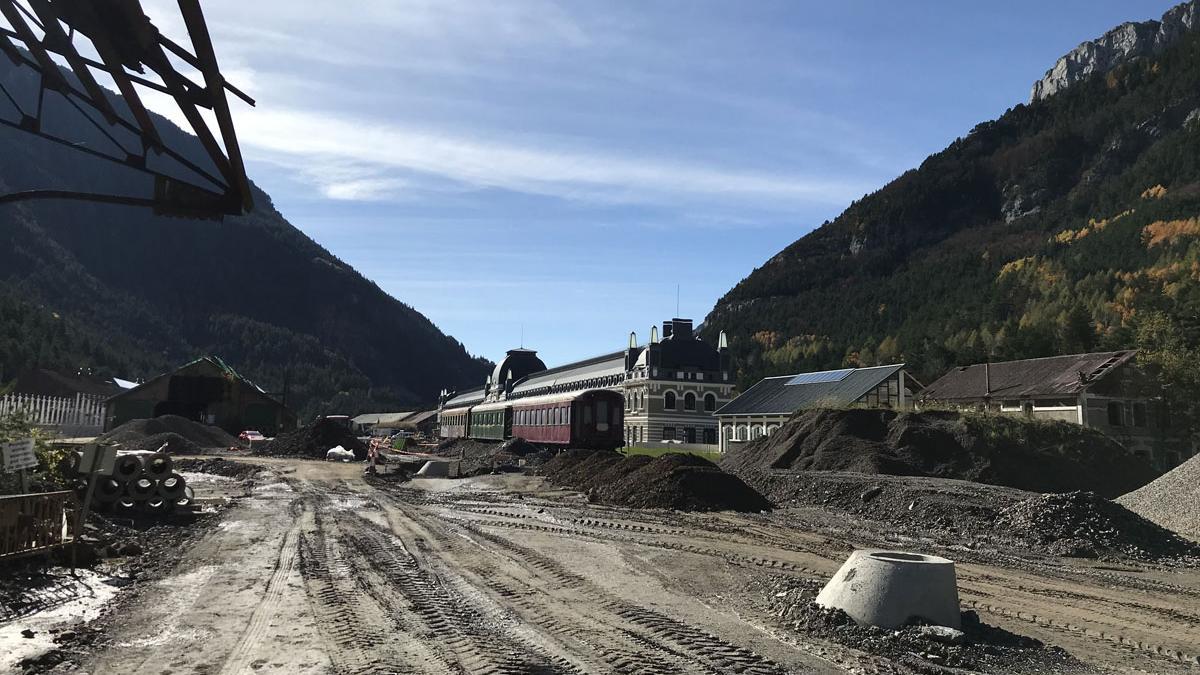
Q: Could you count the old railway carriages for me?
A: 3